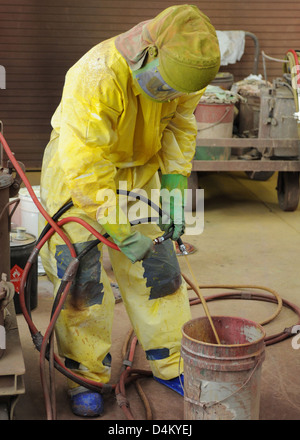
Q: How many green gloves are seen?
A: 2